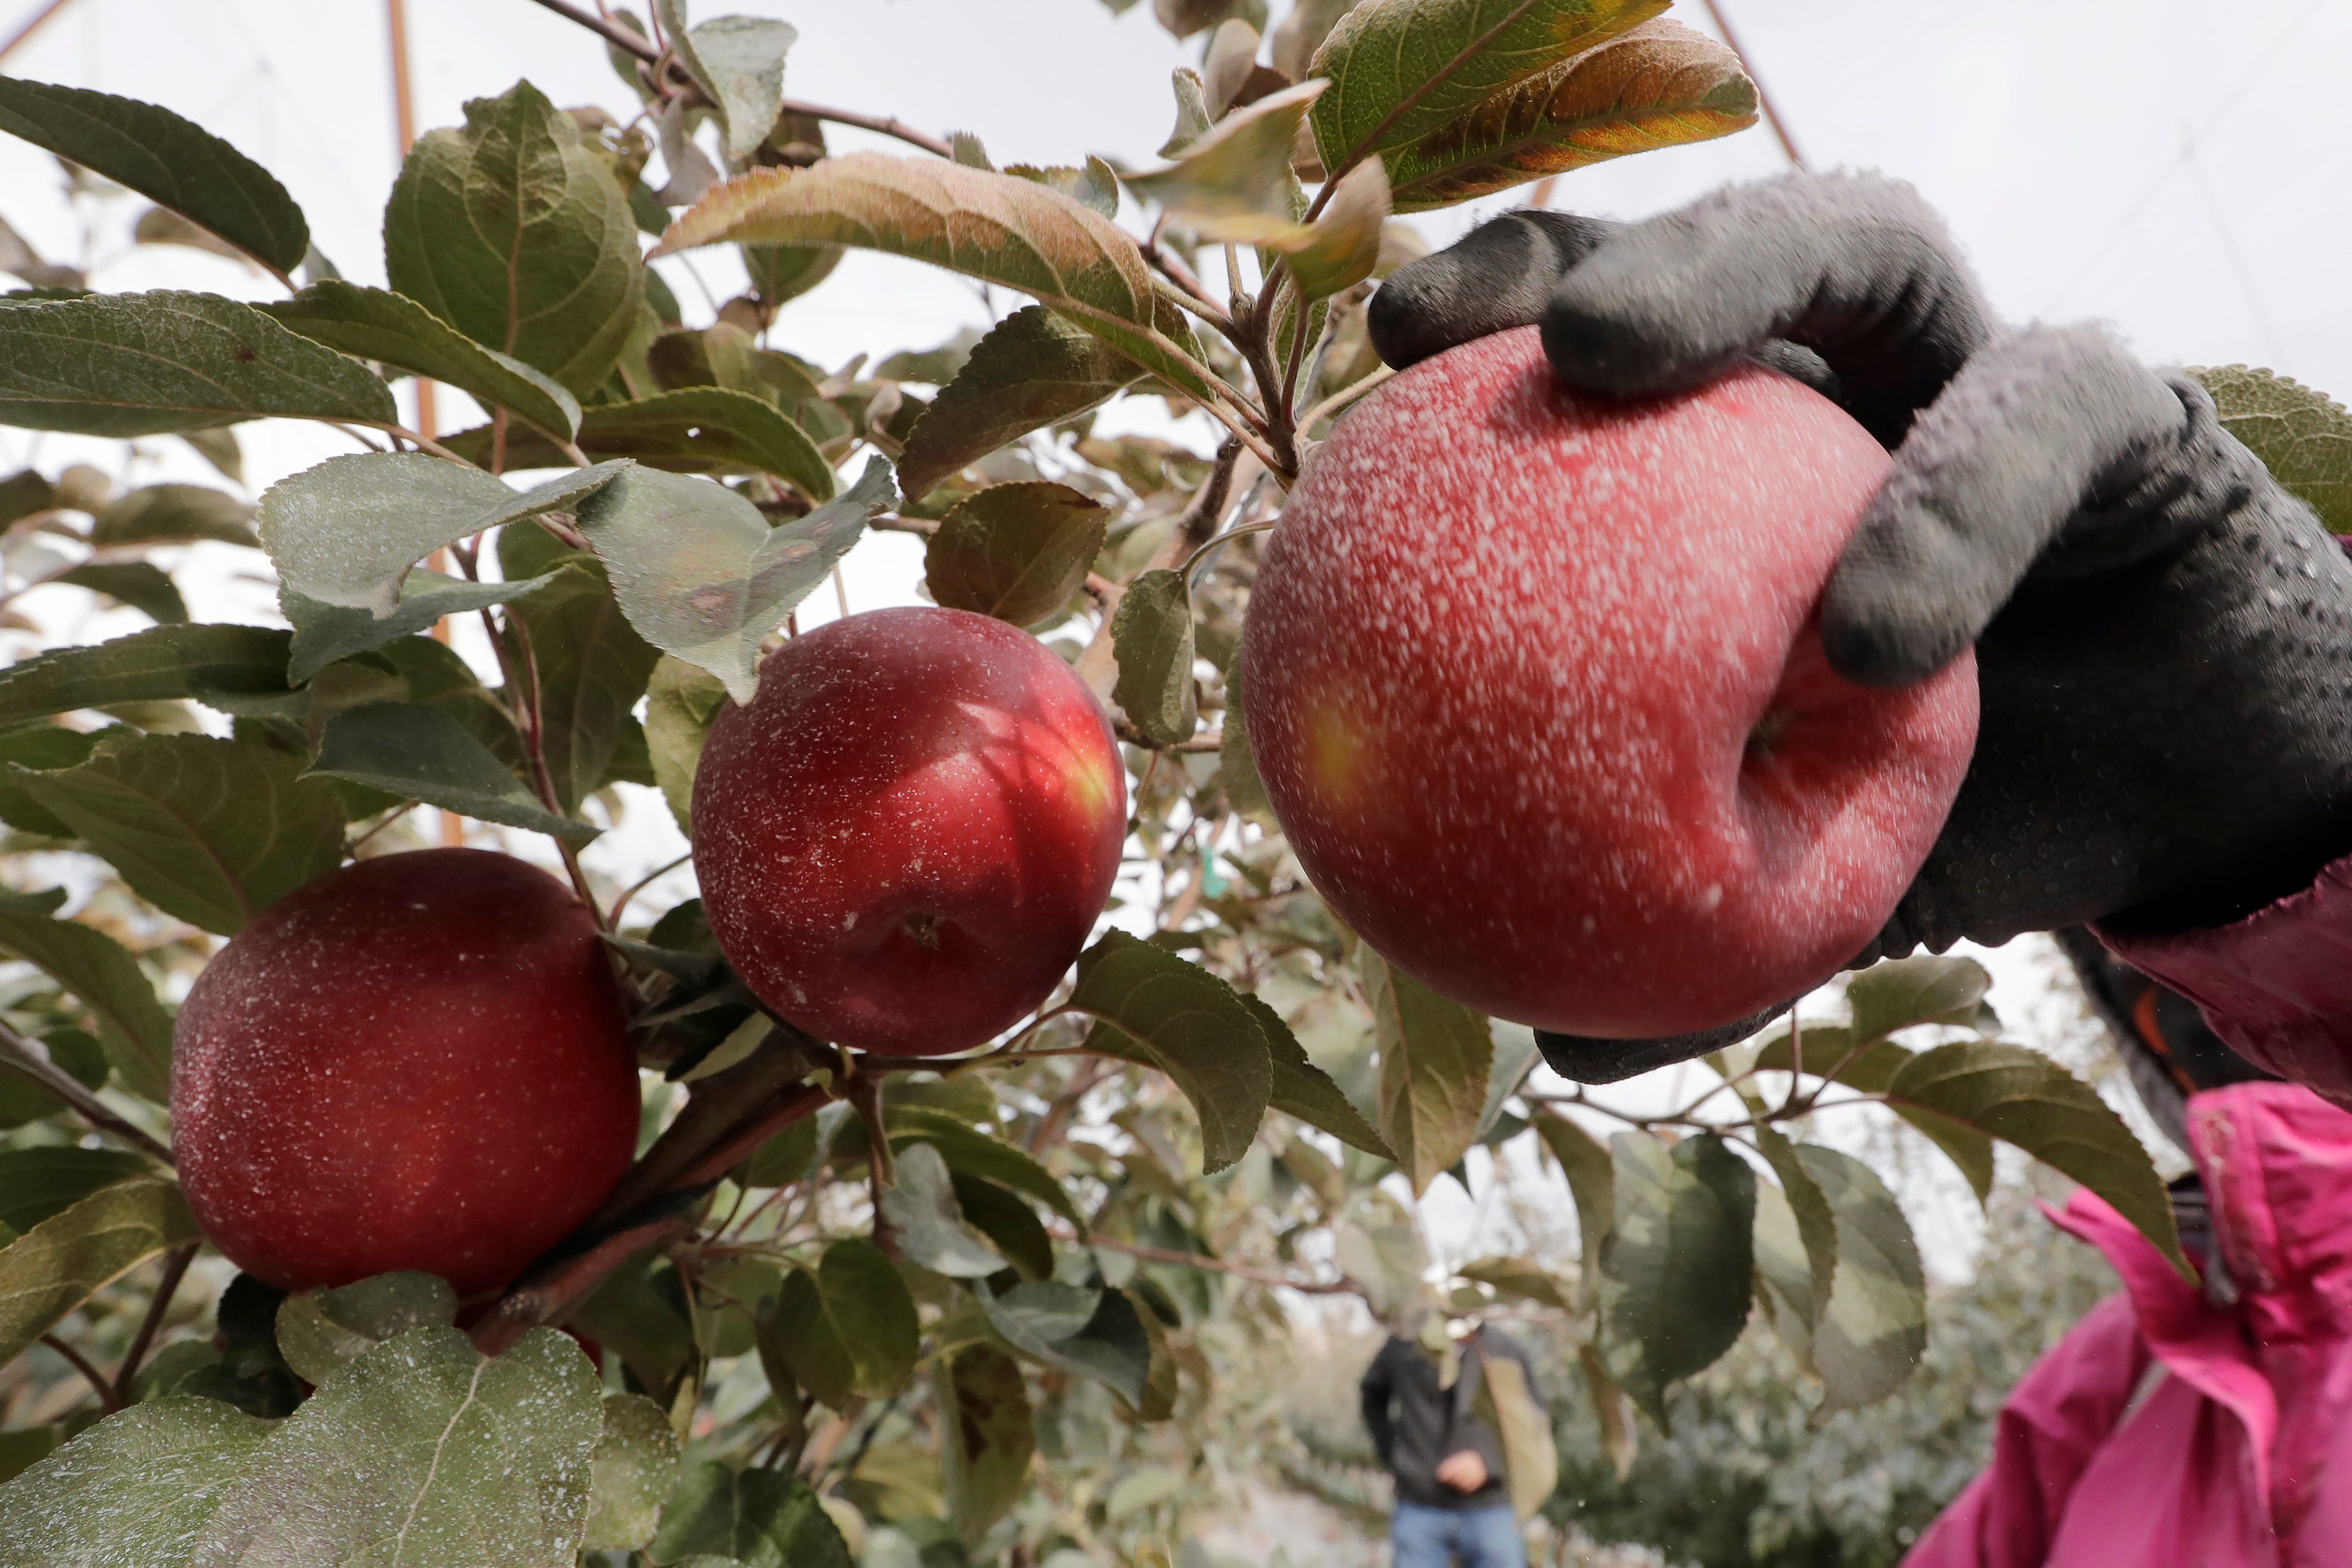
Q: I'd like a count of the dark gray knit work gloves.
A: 1